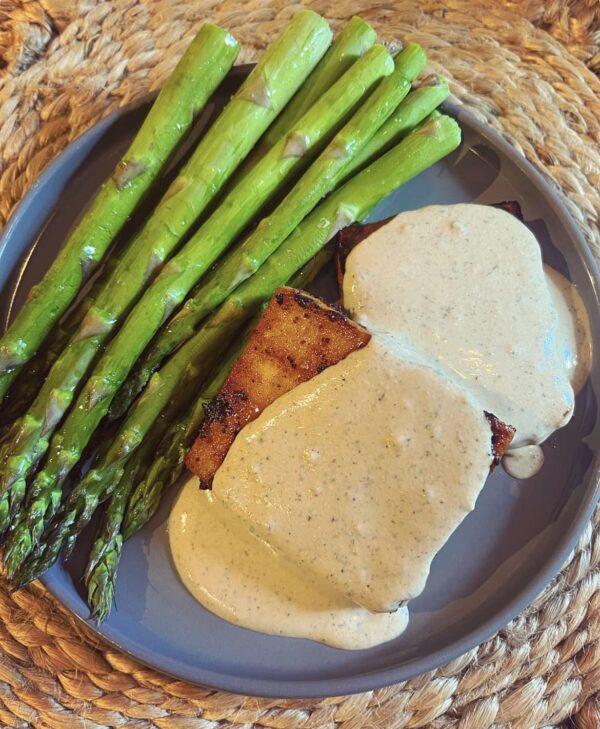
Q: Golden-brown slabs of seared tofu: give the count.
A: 2